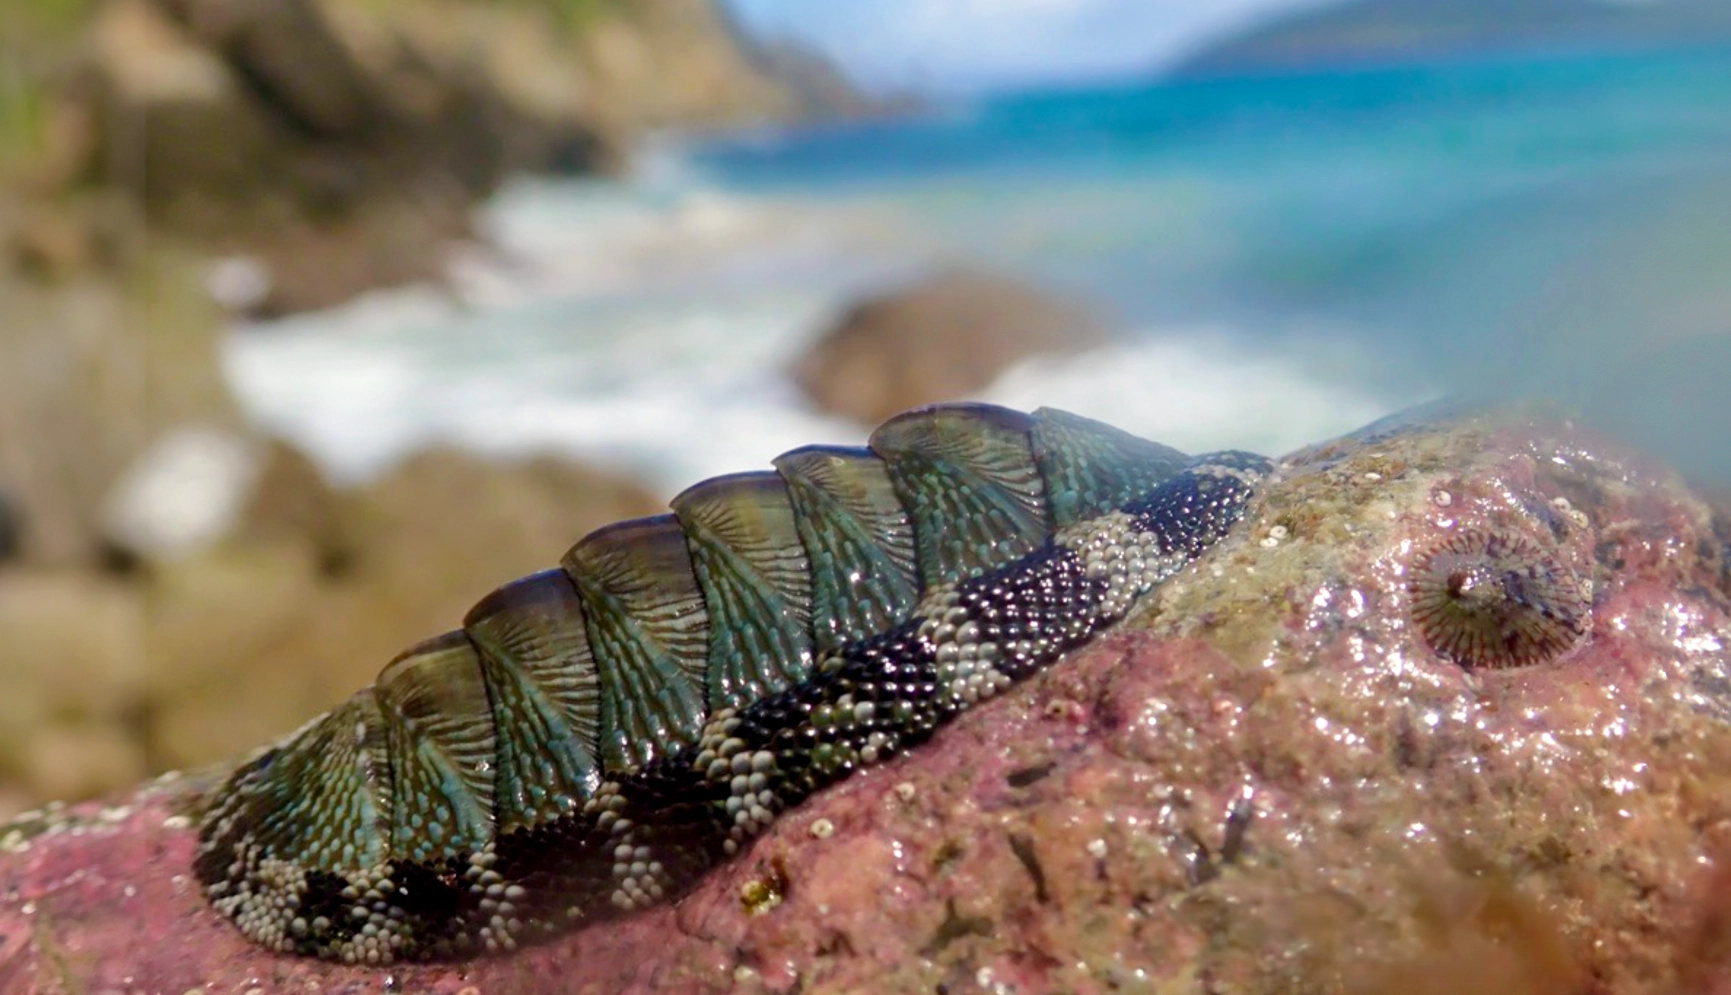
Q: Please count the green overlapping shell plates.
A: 8